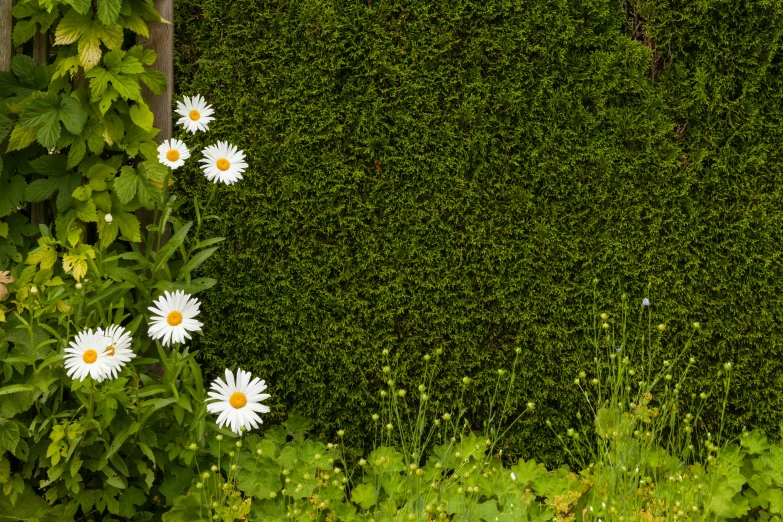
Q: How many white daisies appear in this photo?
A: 7